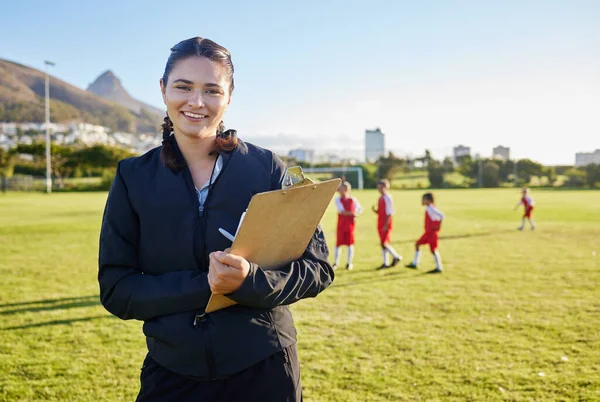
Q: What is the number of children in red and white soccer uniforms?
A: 4